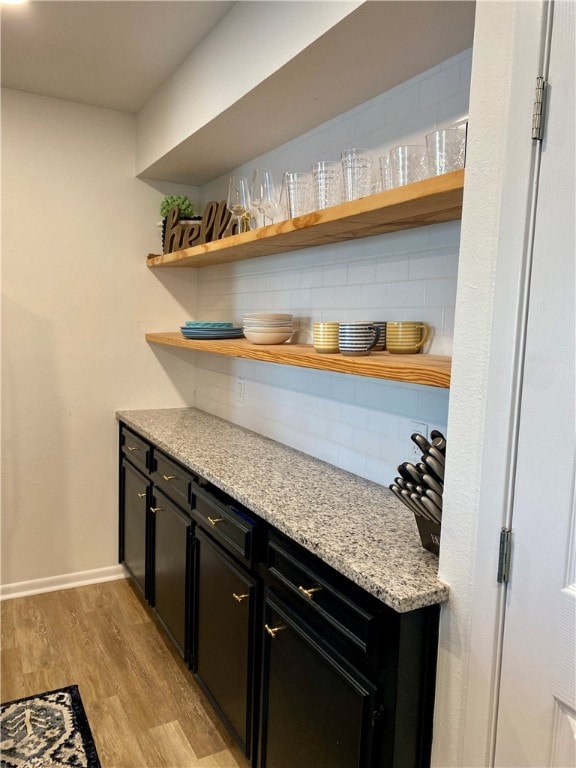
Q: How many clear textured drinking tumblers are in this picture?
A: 6